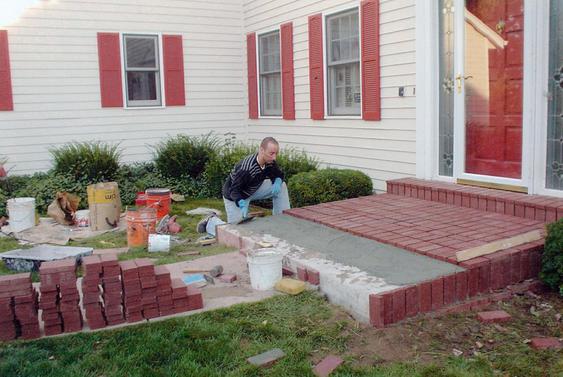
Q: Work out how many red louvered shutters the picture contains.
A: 7